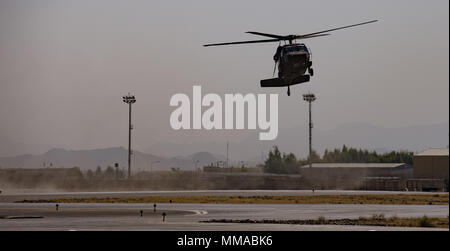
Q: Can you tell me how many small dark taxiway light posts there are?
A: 4